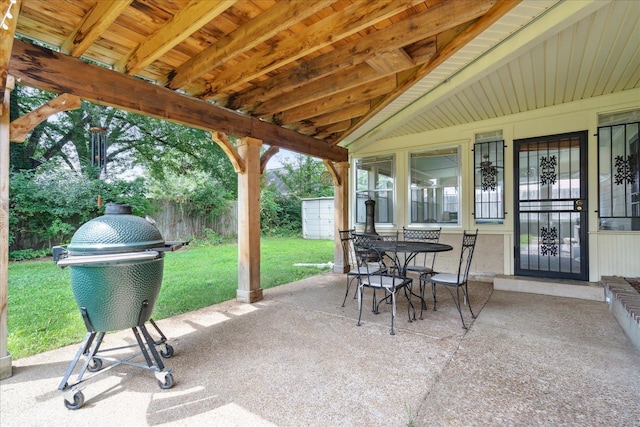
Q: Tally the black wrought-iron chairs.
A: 4